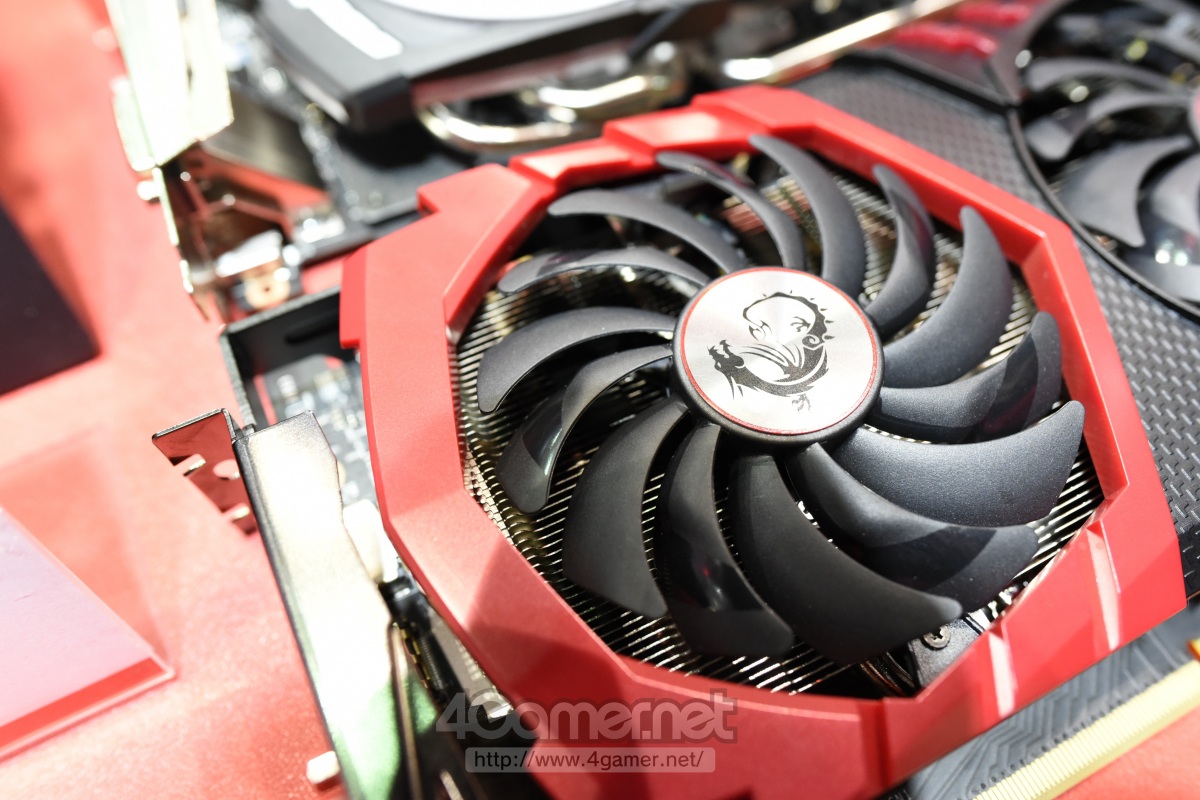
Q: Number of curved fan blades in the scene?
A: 14